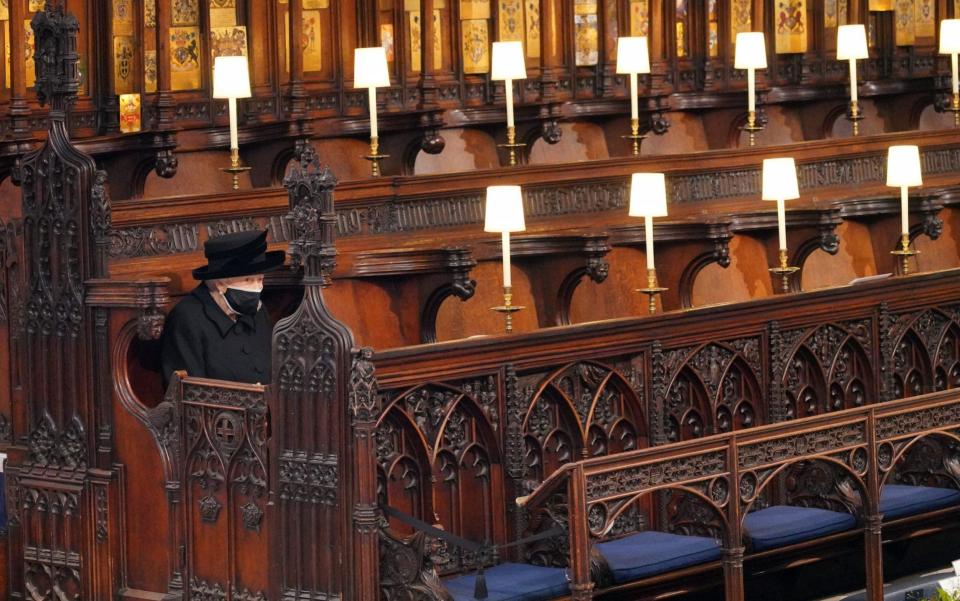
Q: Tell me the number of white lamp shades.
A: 11